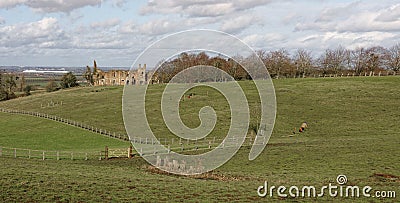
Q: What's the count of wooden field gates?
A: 1